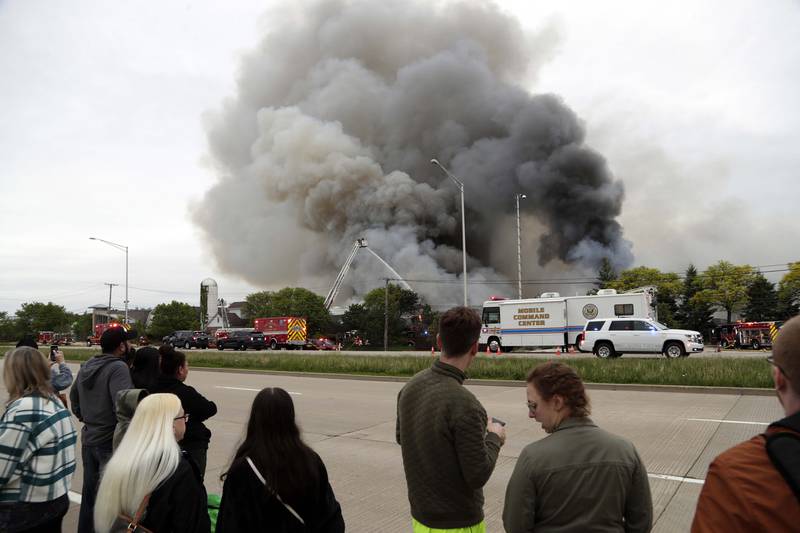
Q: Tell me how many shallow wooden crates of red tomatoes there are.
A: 0